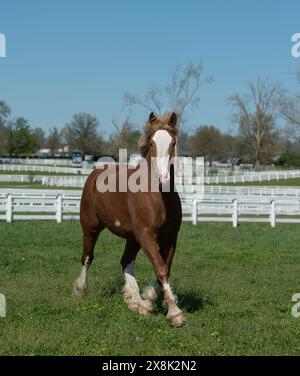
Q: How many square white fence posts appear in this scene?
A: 5